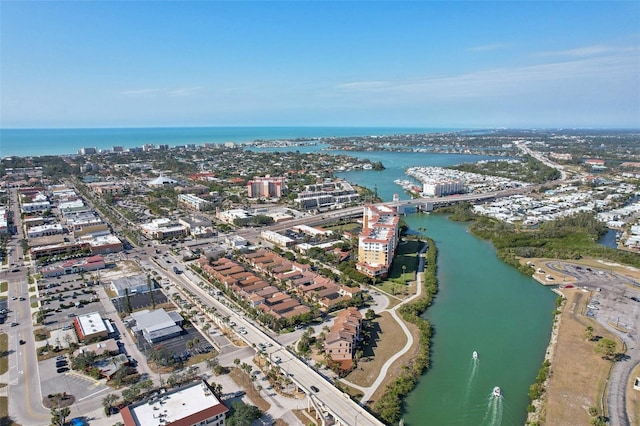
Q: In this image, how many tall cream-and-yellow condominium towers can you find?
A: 1